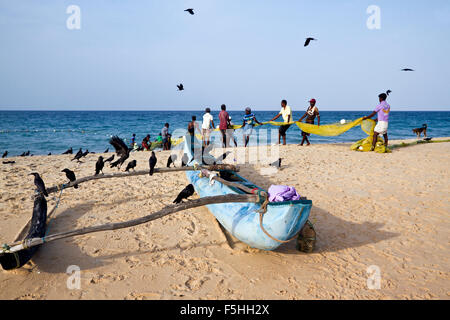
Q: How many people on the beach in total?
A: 12